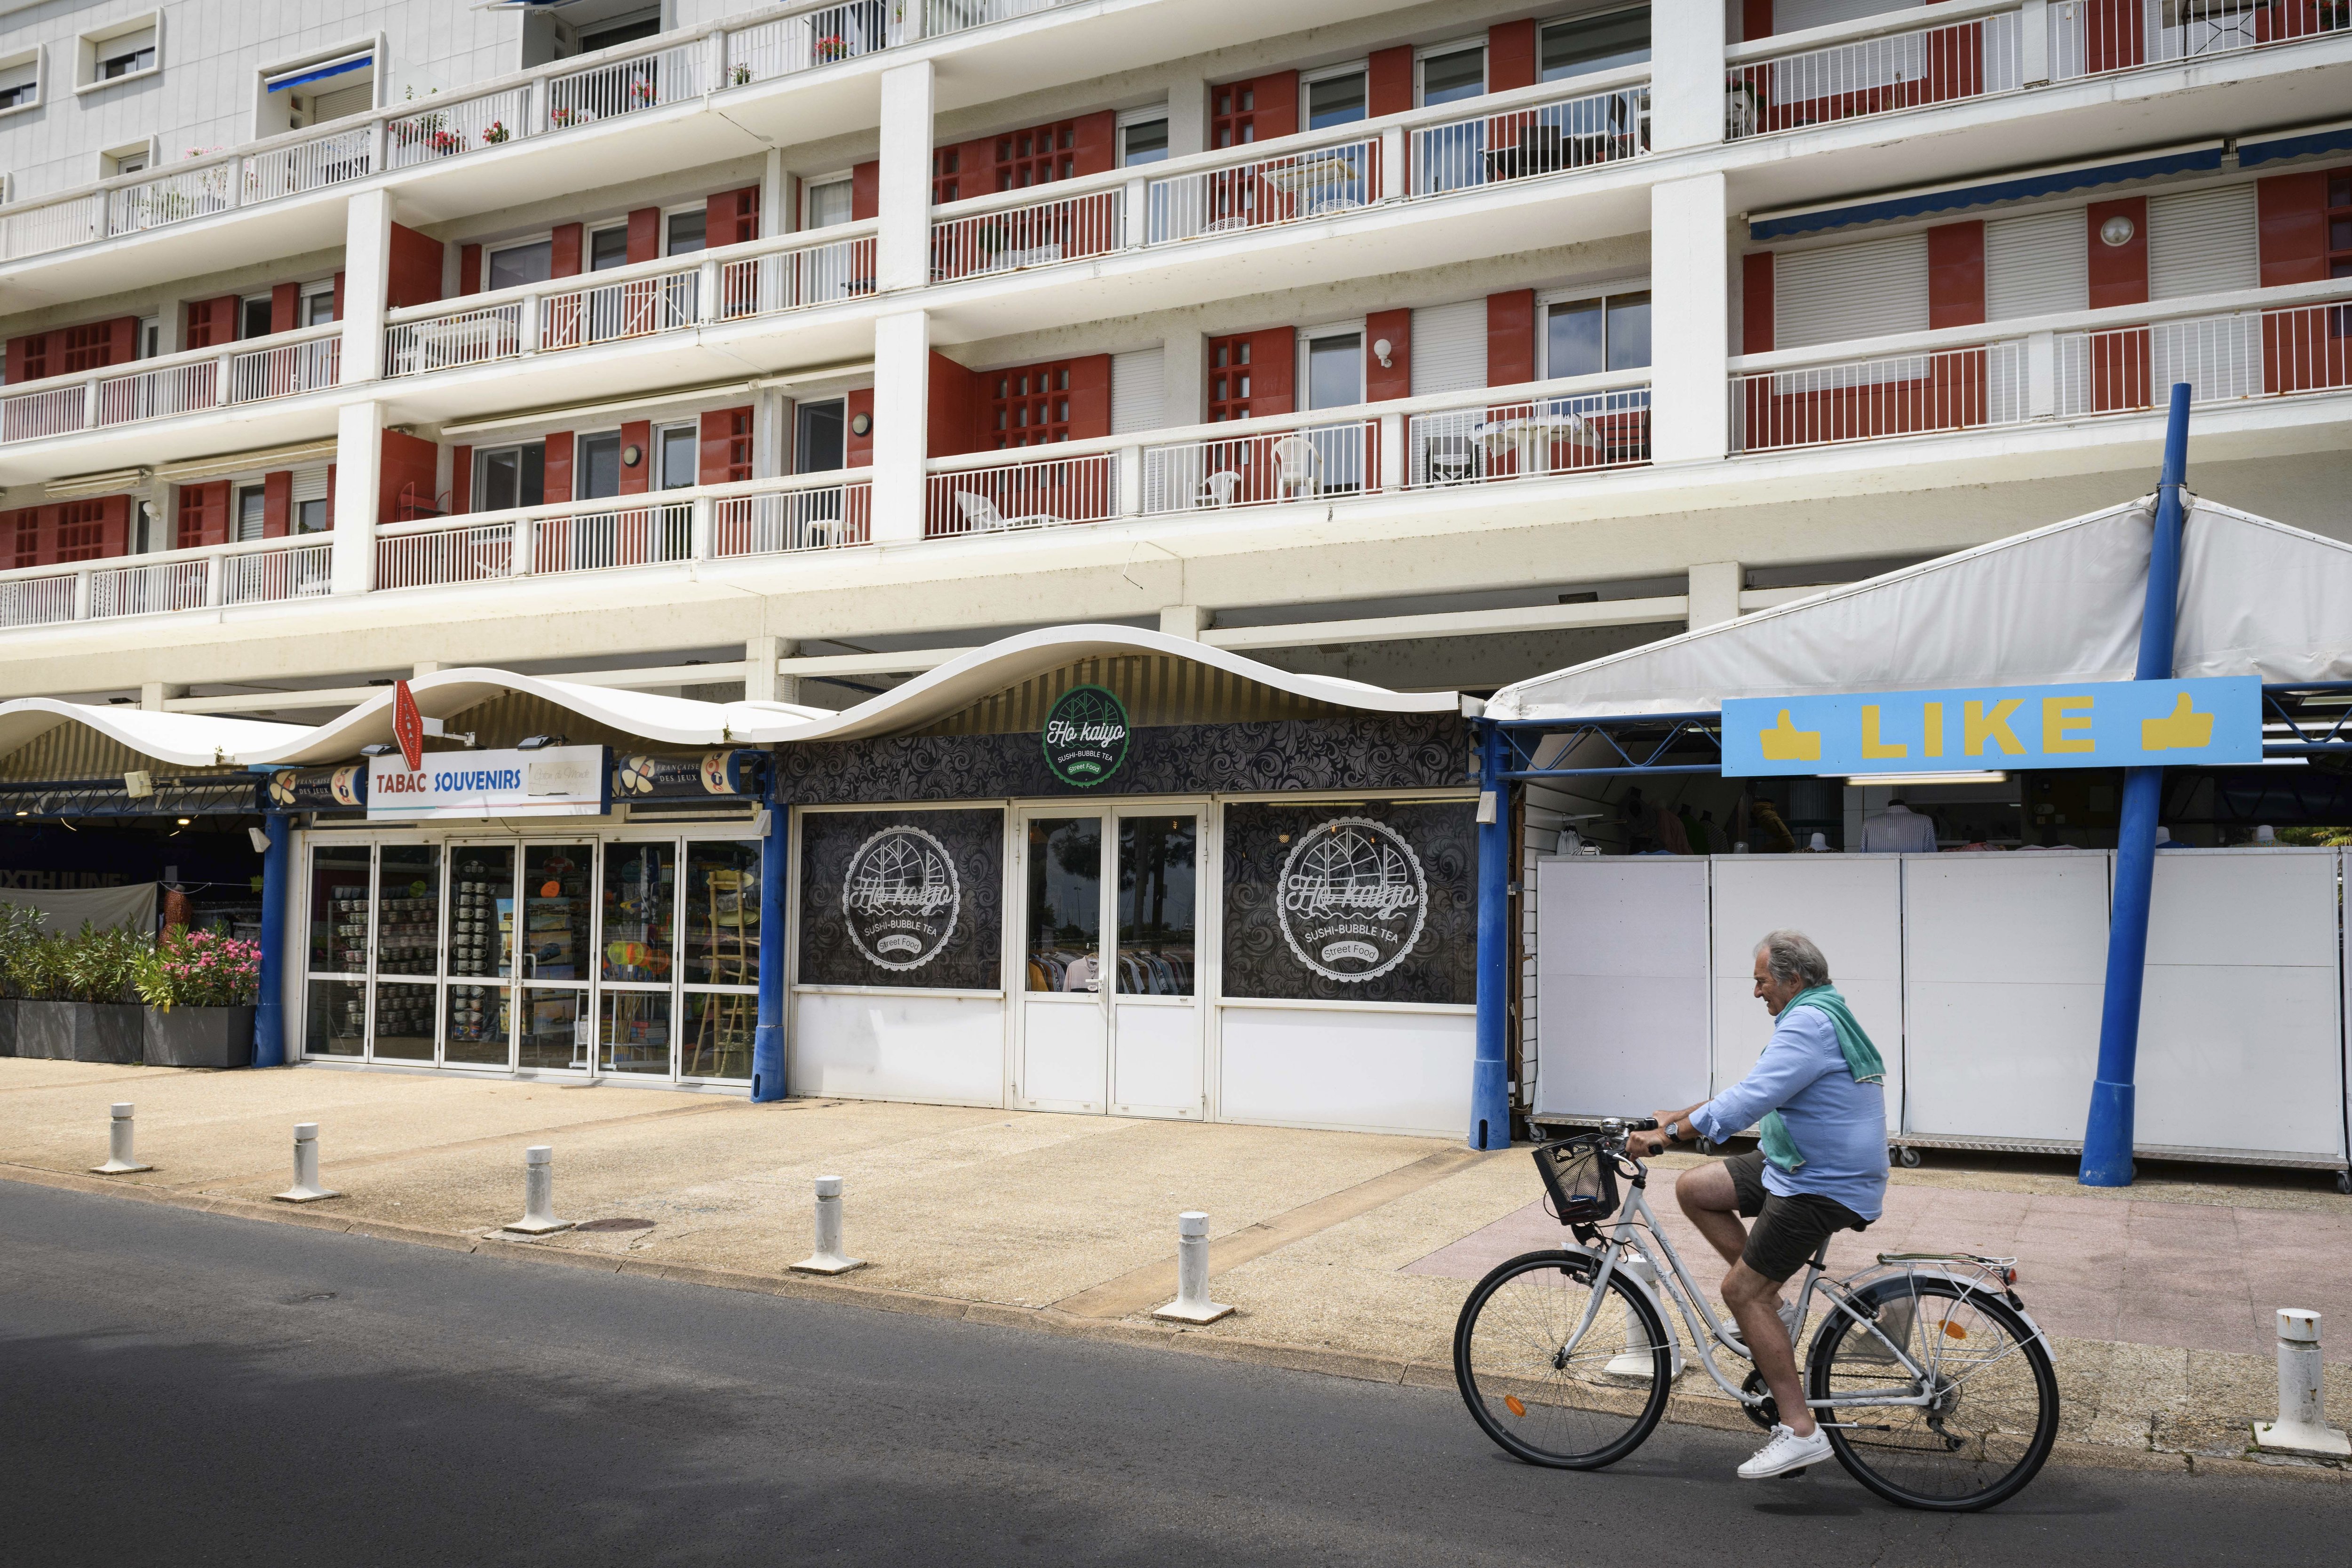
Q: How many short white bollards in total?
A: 7